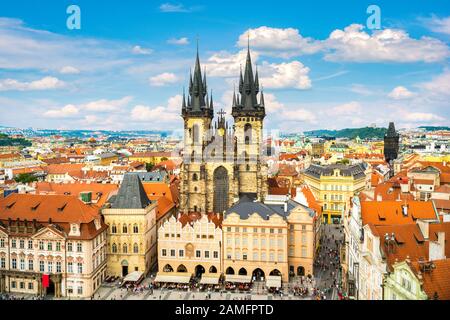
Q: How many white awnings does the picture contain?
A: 5